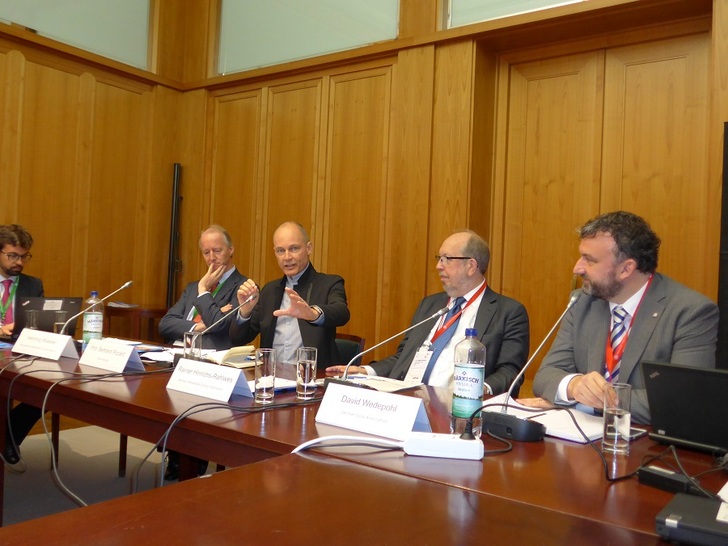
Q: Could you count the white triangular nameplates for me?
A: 4